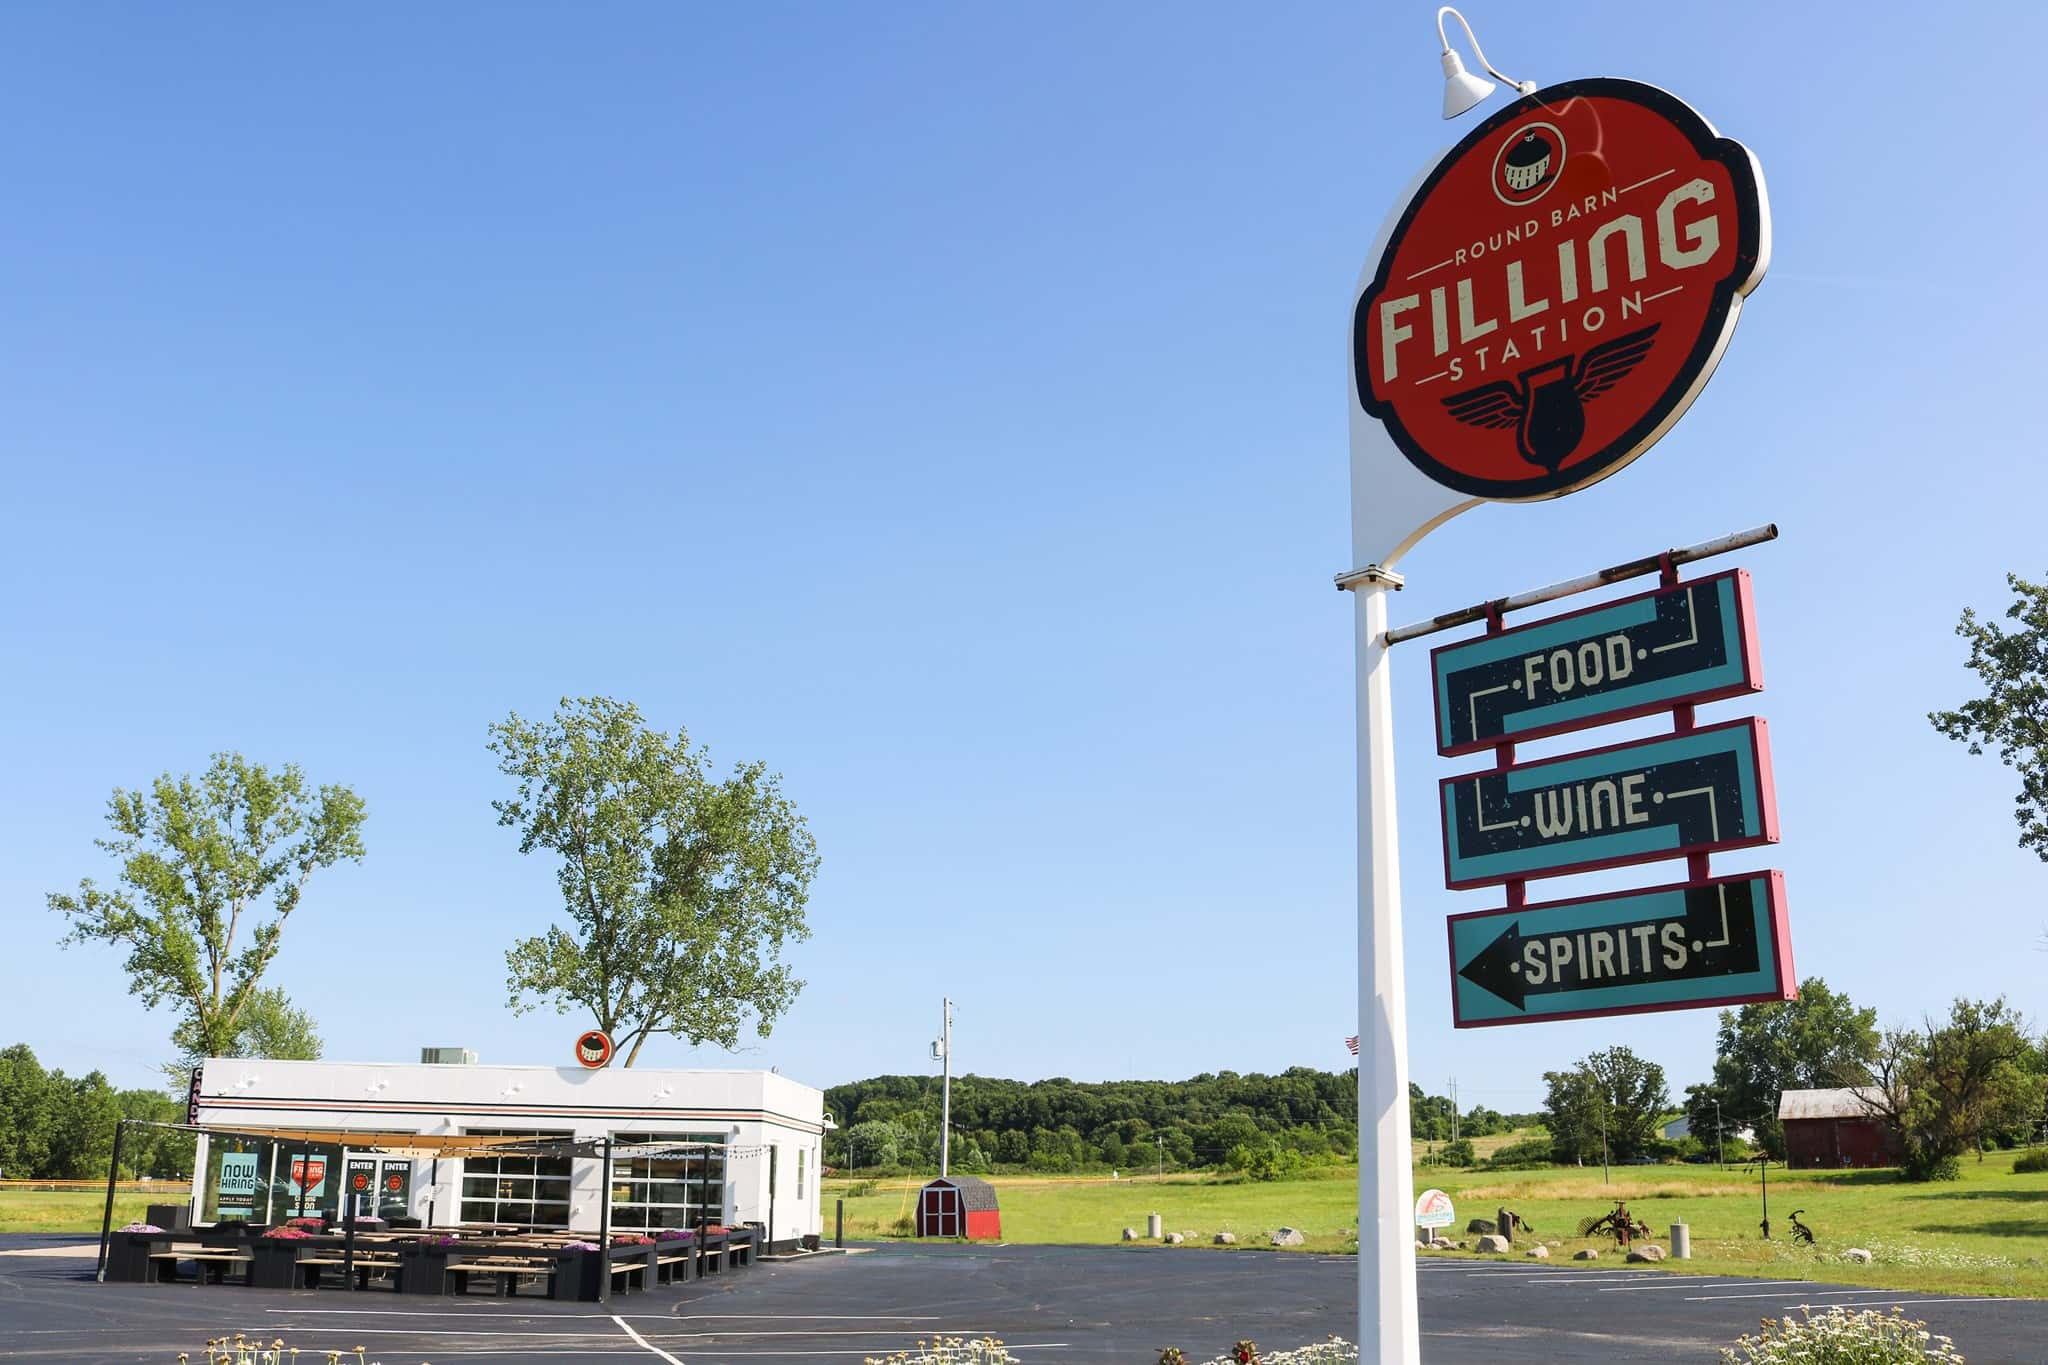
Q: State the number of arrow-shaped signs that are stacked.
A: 3